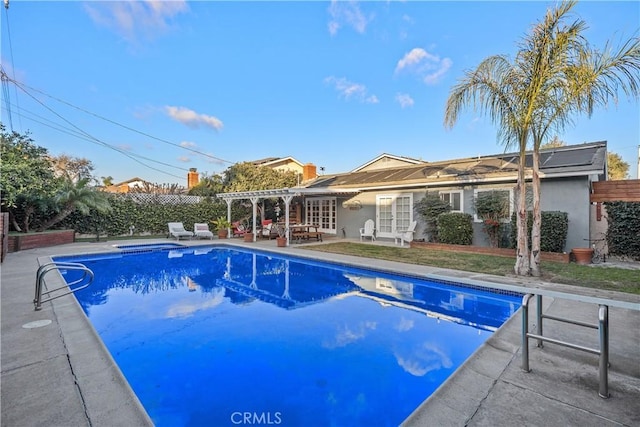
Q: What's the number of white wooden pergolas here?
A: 1